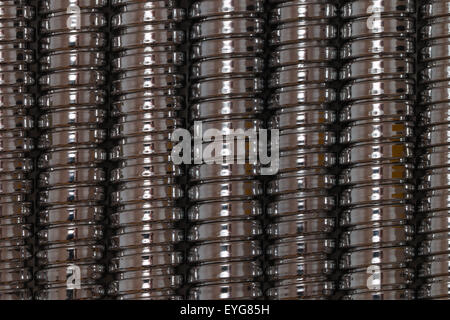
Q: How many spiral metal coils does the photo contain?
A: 7